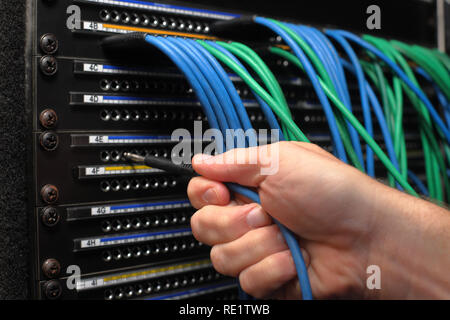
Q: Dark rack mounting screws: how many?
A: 8